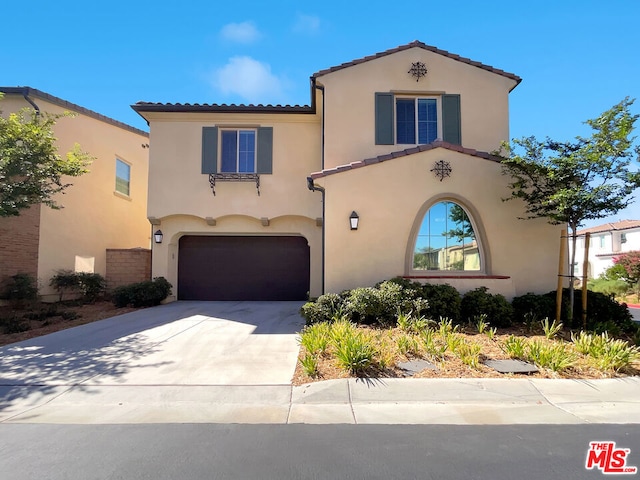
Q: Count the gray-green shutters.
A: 4